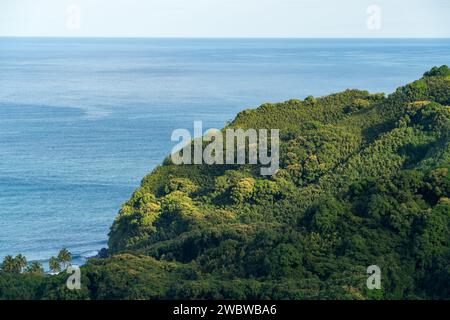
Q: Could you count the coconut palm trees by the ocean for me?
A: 5